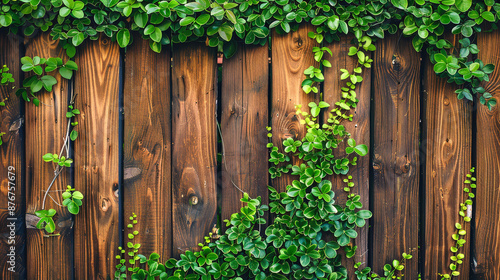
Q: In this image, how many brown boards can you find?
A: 11